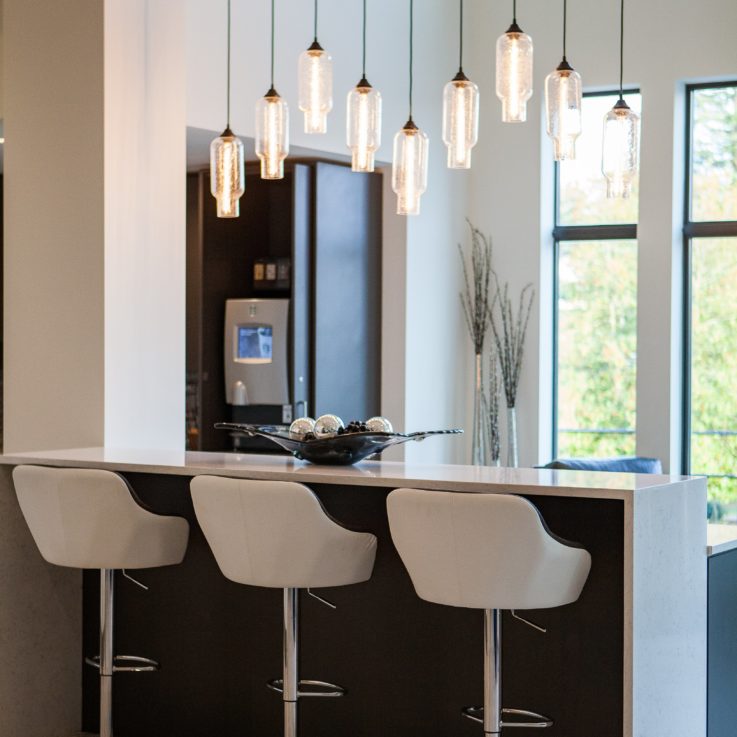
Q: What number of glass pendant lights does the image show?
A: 9